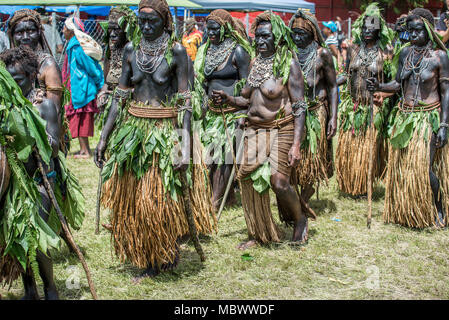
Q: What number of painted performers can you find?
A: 9